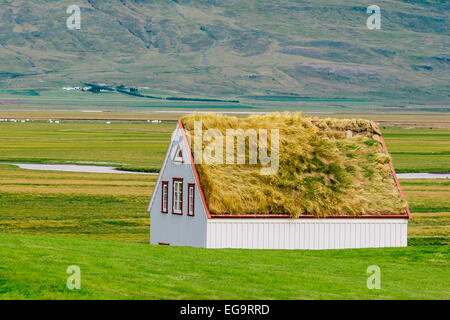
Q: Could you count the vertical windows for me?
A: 3